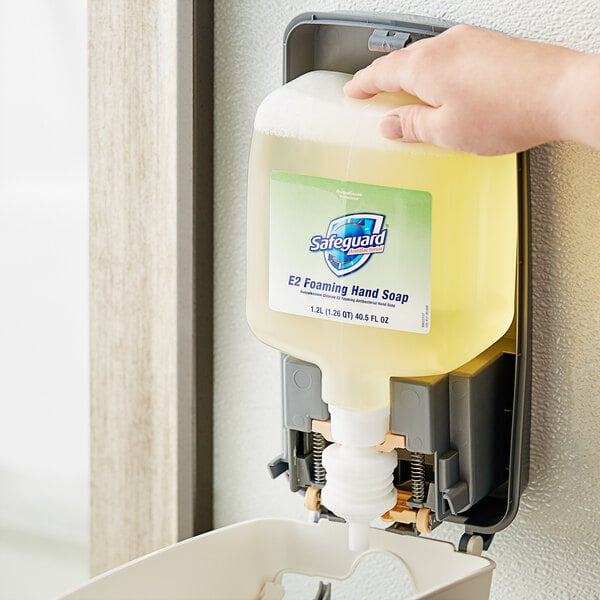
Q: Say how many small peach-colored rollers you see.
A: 2